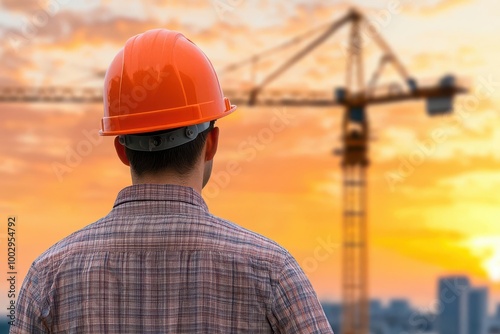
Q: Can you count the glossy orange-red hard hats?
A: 1